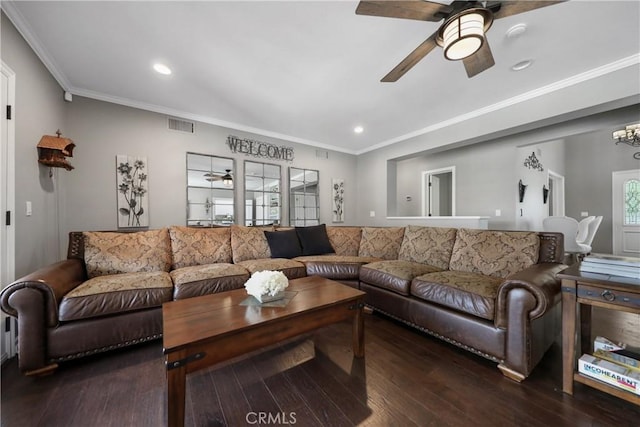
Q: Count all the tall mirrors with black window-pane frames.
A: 3